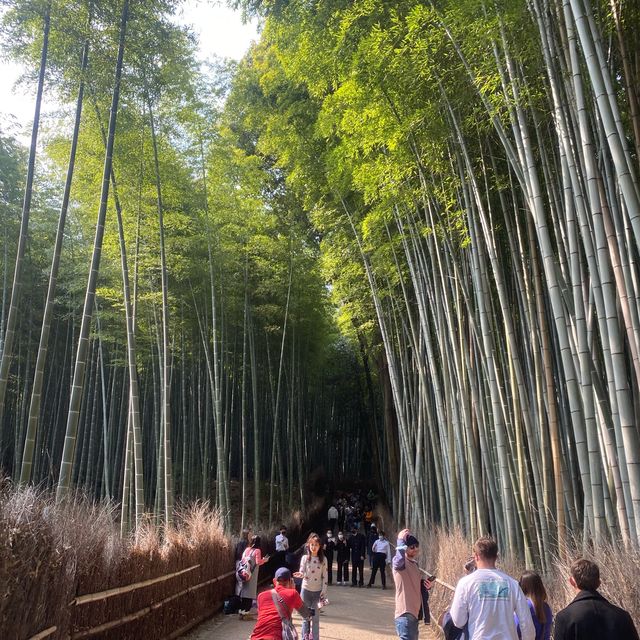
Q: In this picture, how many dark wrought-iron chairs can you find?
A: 0